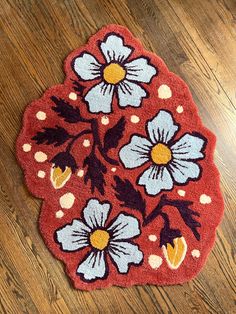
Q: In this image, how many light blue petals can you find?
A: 15